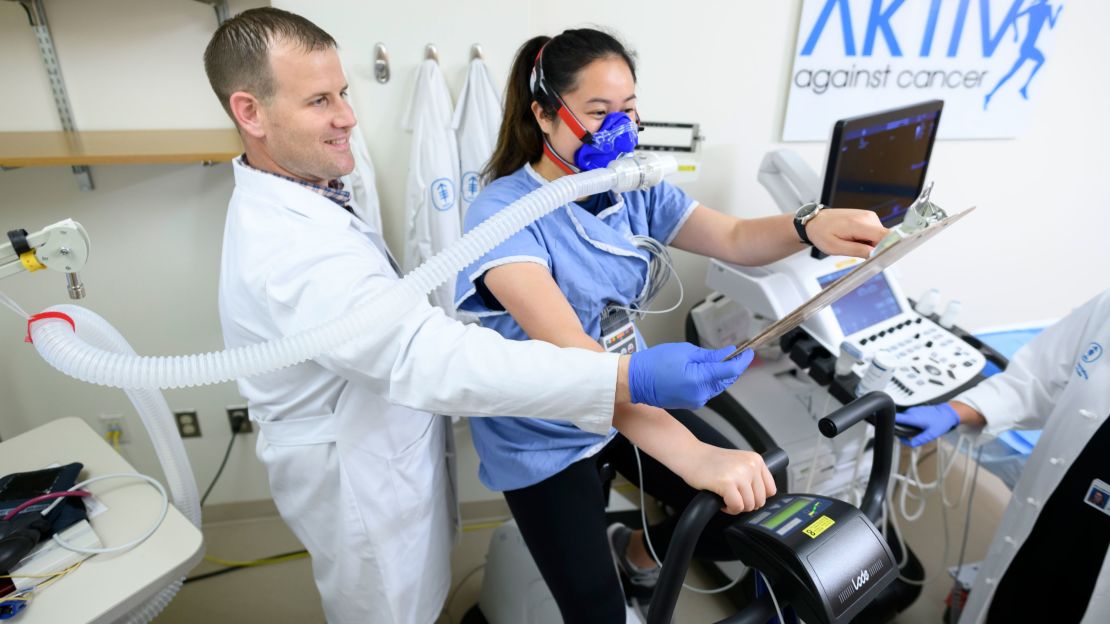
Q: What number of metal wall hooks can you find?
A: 3